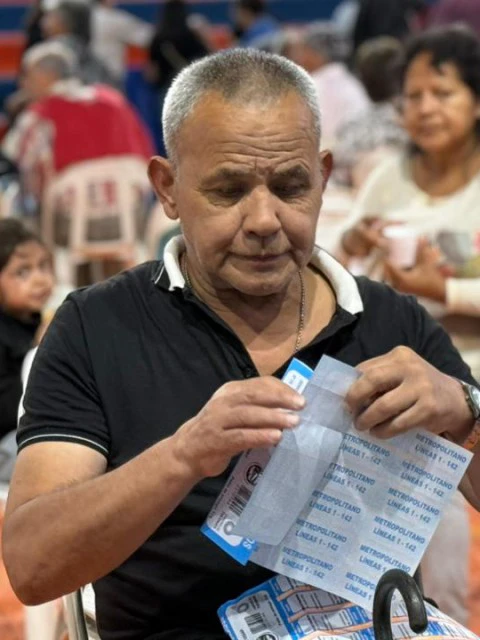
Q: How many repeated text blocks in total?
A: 11